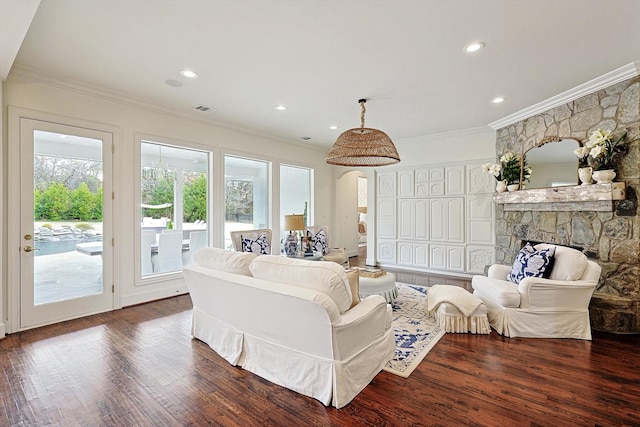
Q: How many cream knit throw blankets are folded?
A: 1